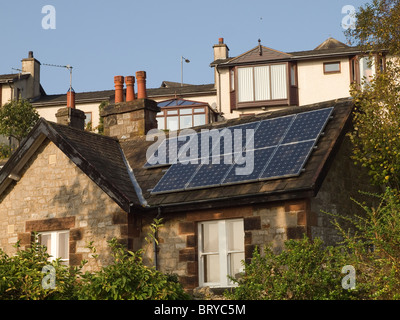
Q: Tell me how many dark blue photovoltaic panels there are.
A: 9